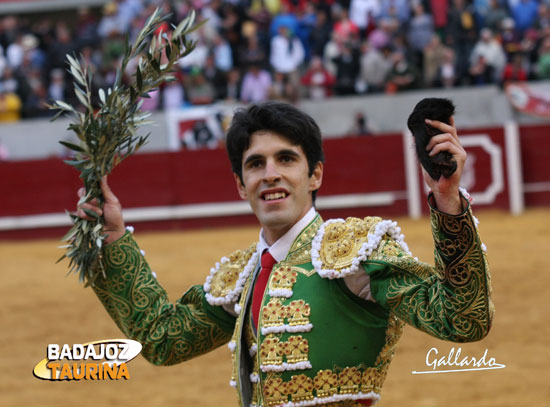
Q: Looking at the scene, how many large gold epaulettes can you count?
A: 2